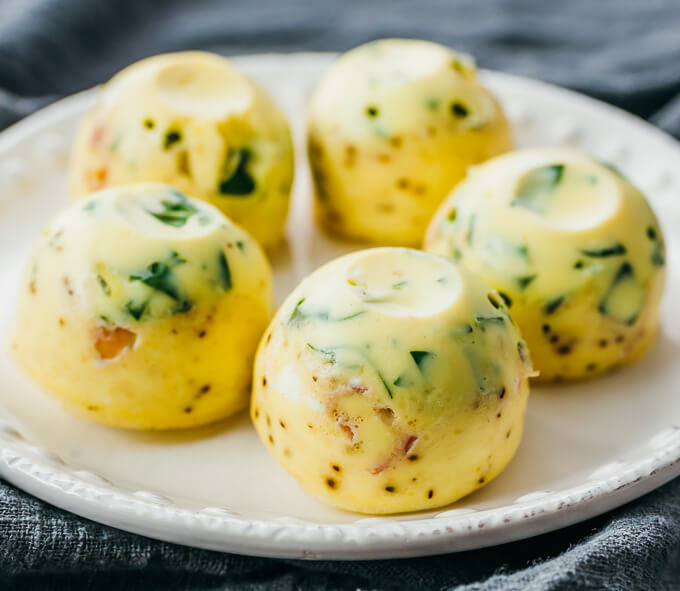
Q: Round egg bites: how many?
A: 5